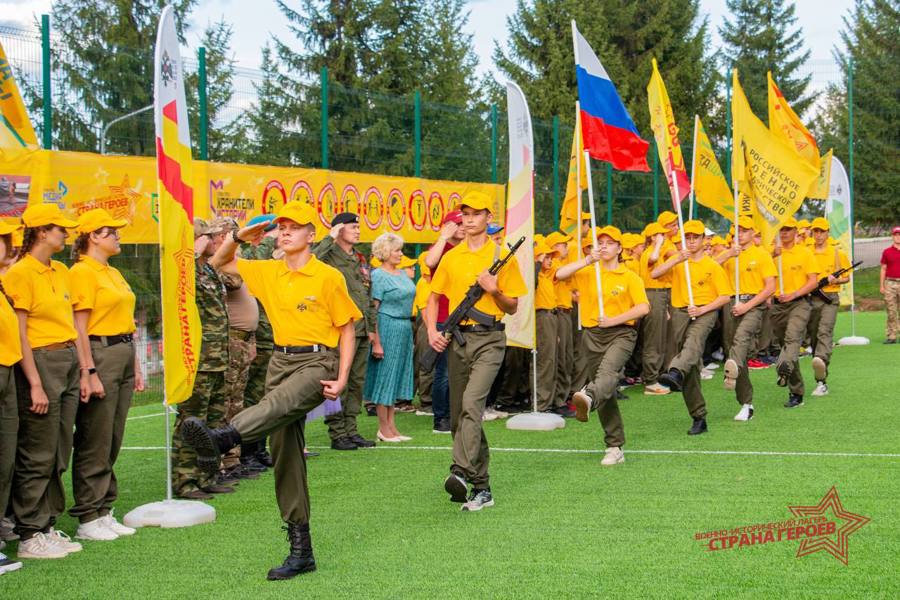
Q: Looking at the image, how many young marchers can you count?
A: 7